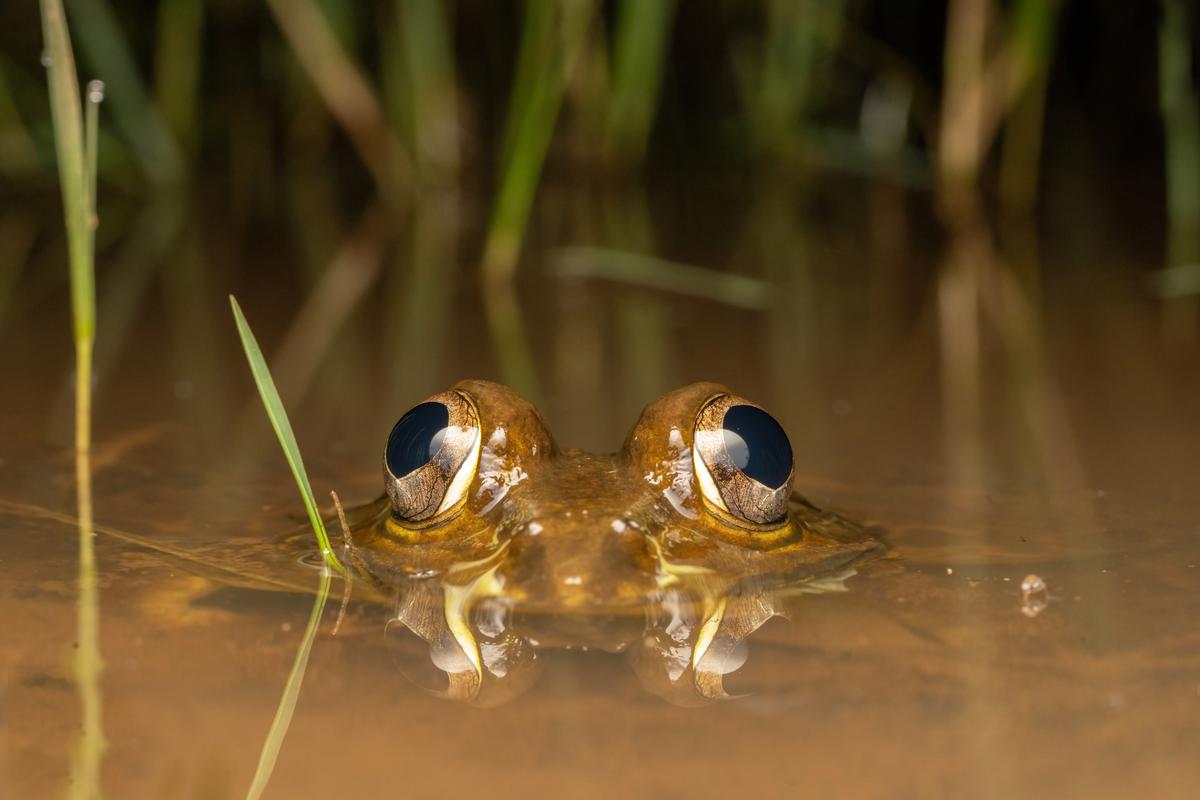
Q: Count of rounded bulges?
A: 2